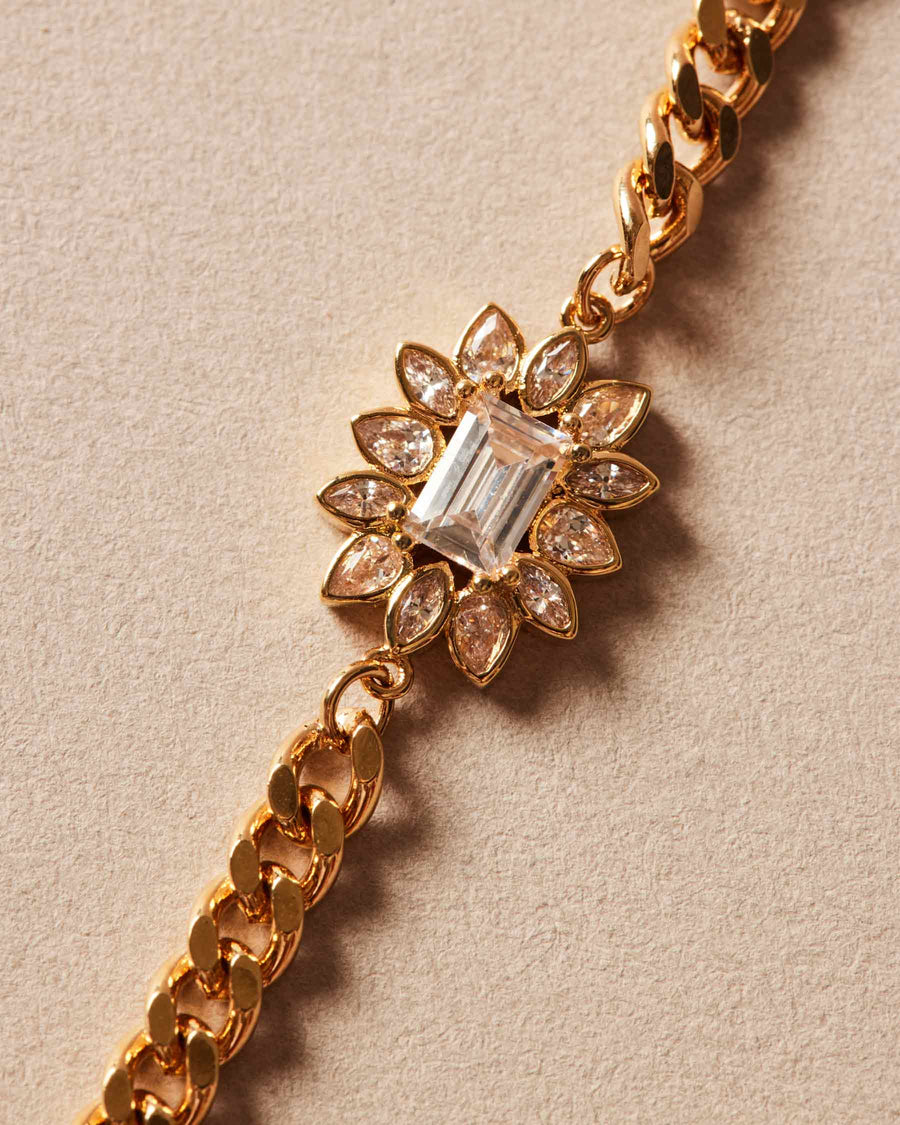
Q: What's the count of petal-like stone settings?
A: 12